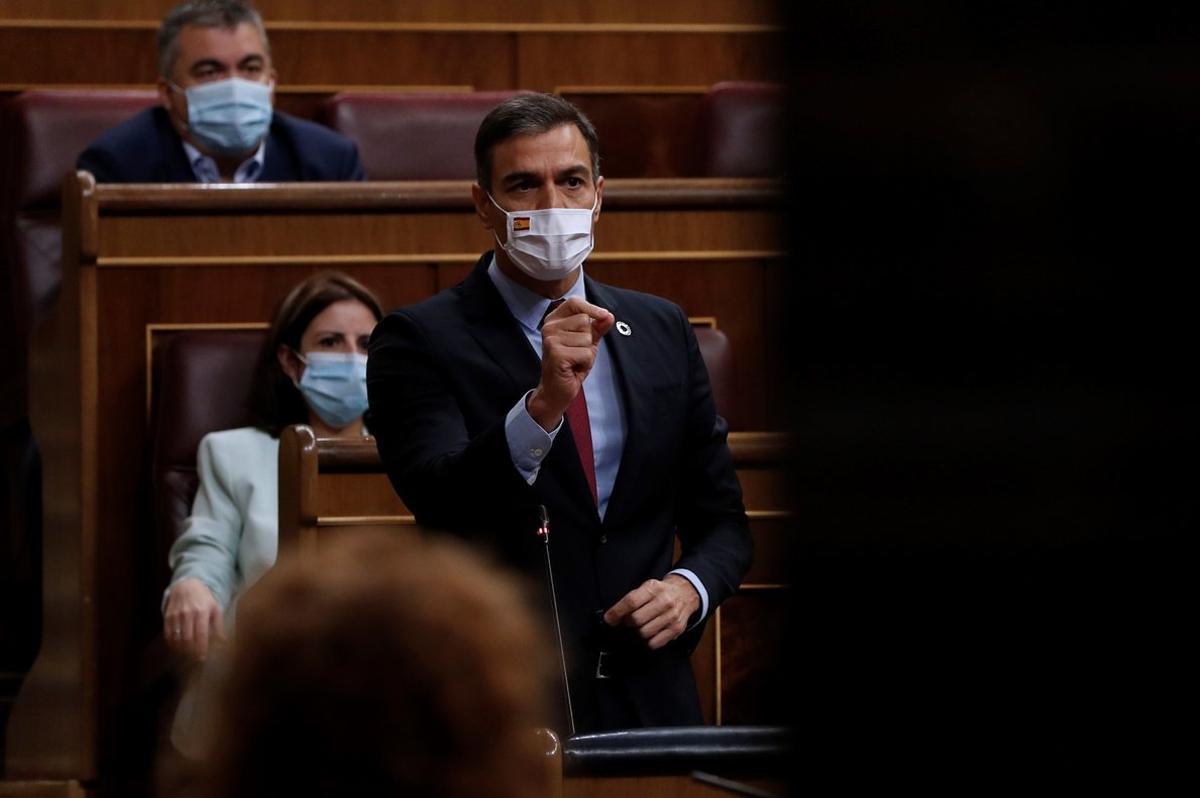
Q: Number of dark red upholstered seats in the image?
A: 5